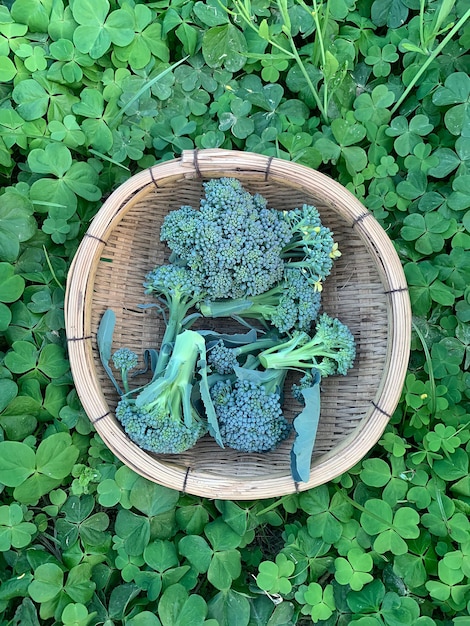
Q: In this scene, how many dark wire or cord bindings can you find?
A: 11